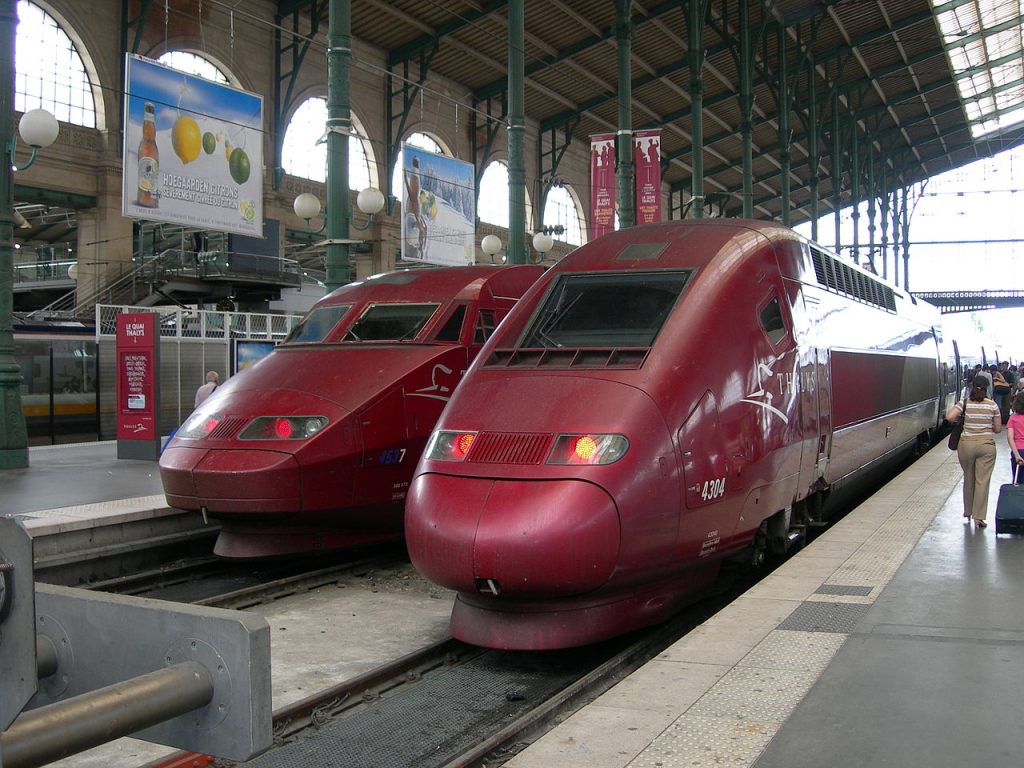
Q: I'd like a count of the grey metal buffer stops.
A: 1